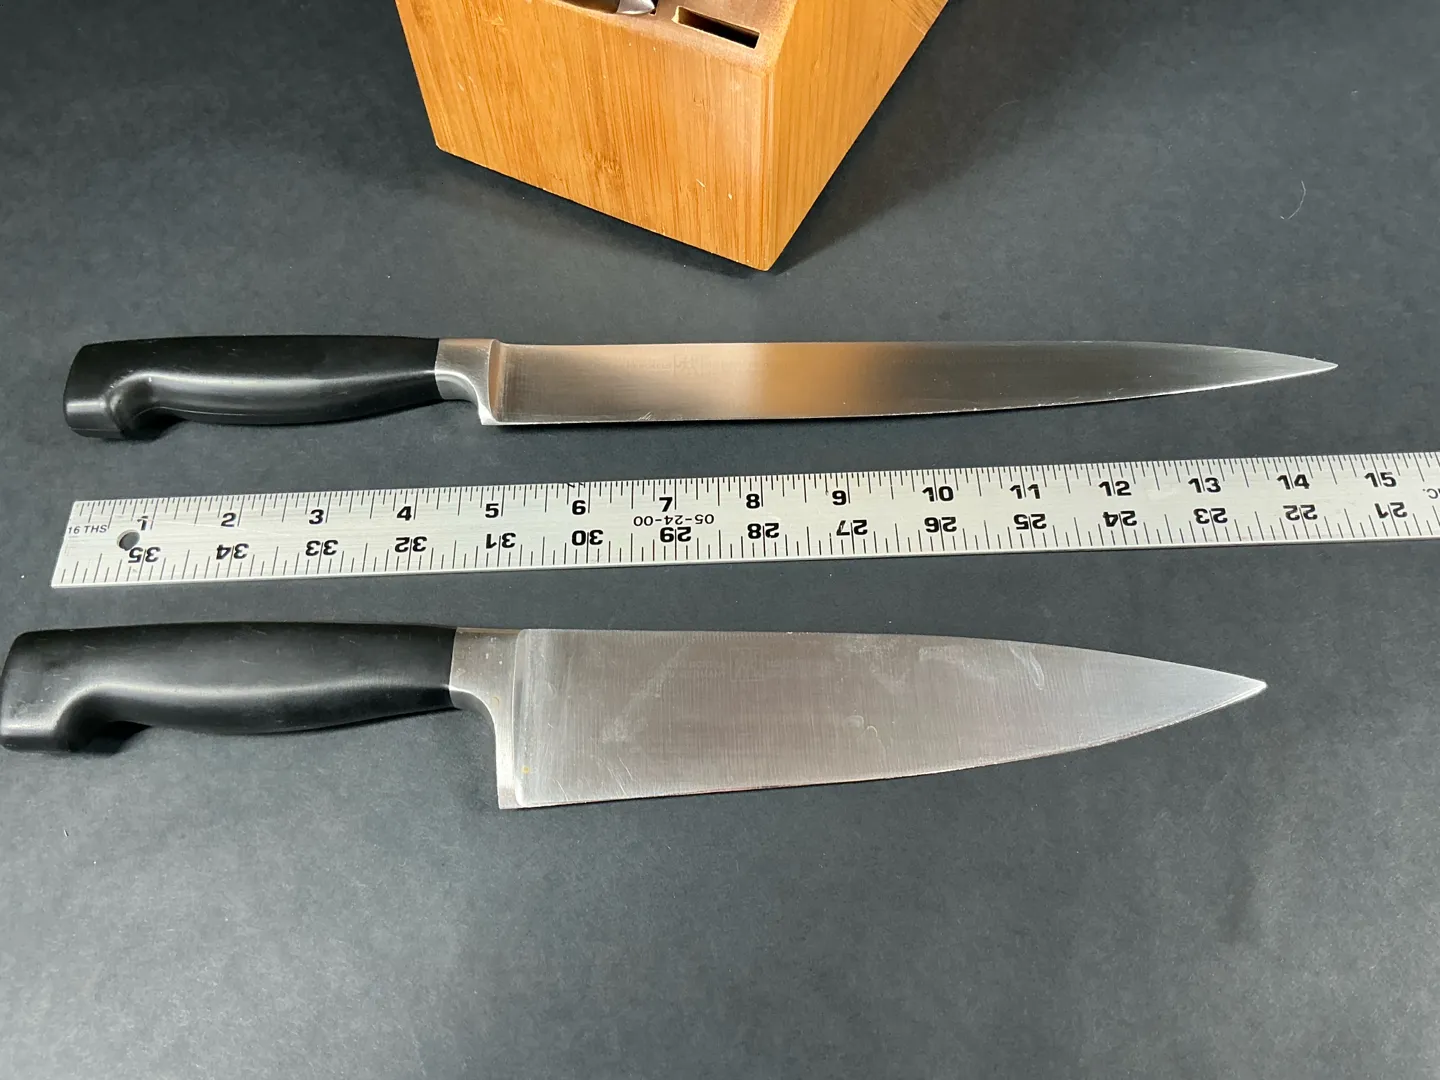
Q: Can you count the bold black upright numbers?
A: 15